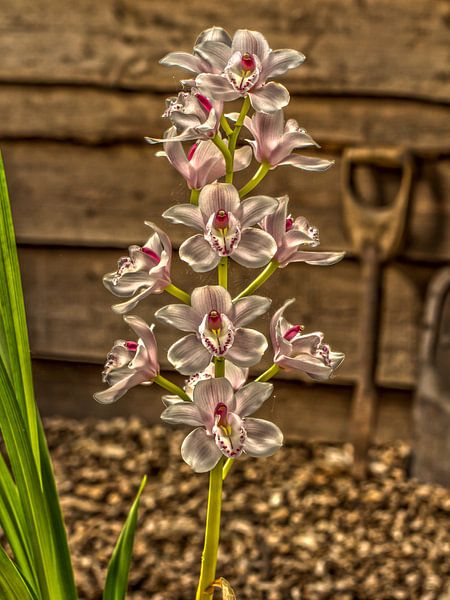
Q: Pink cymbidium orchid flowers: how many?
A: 13